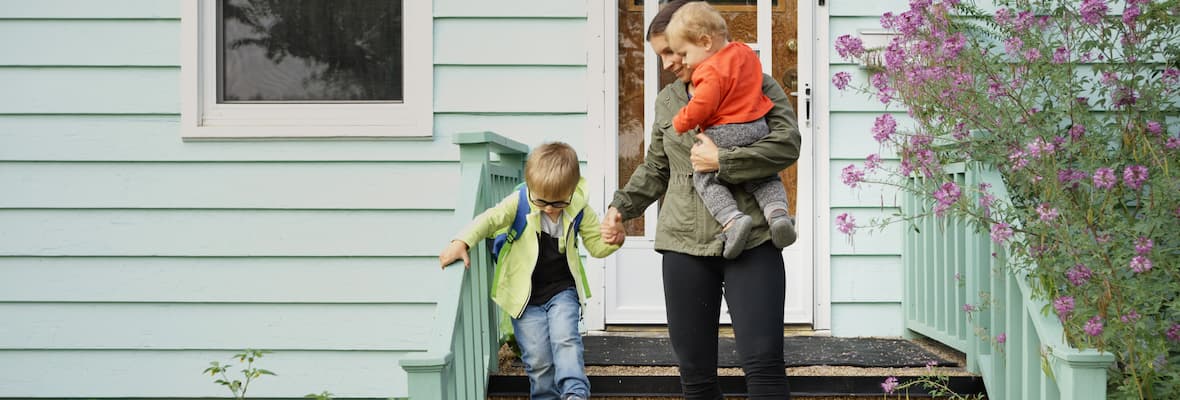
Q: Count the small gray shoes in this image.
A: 2